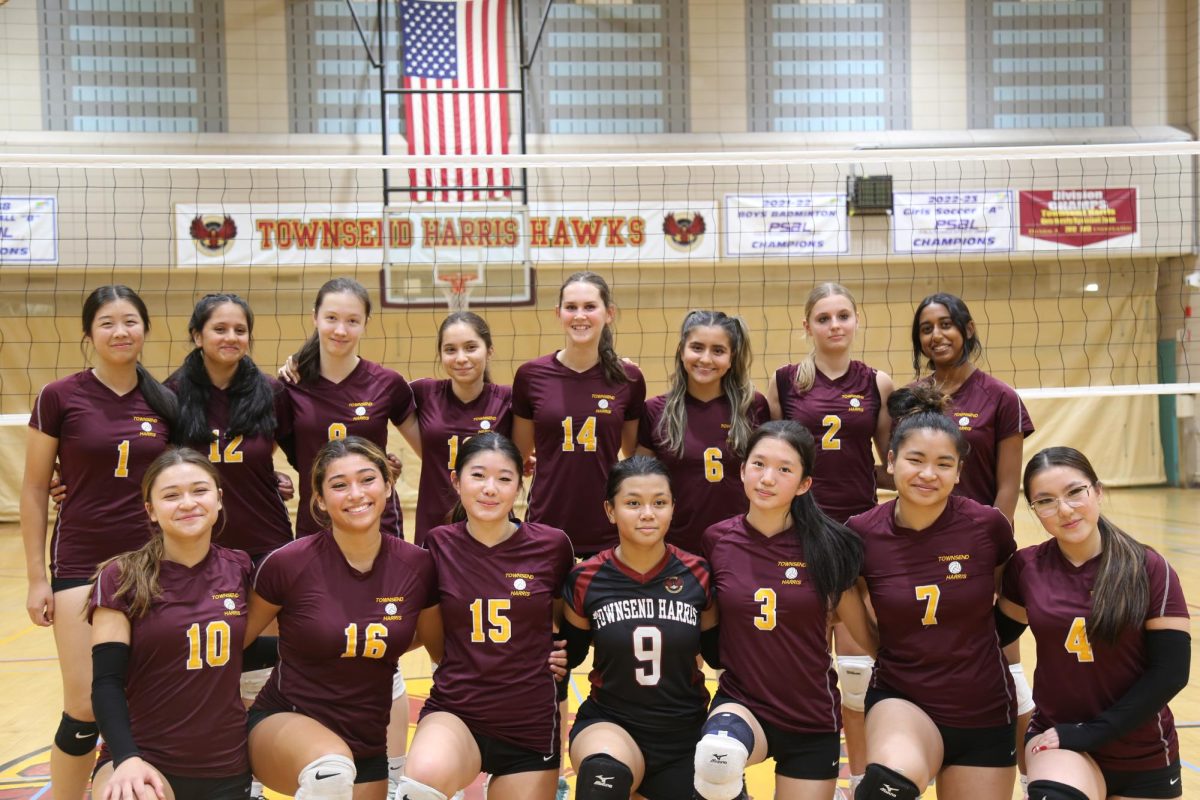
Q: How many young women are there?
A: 15